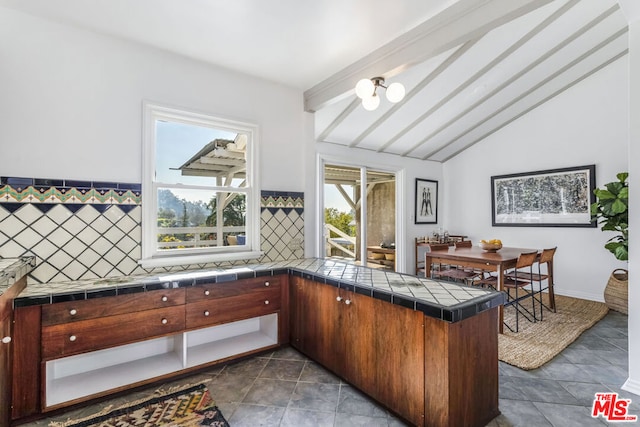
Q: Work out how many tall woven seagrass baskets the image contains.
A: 1